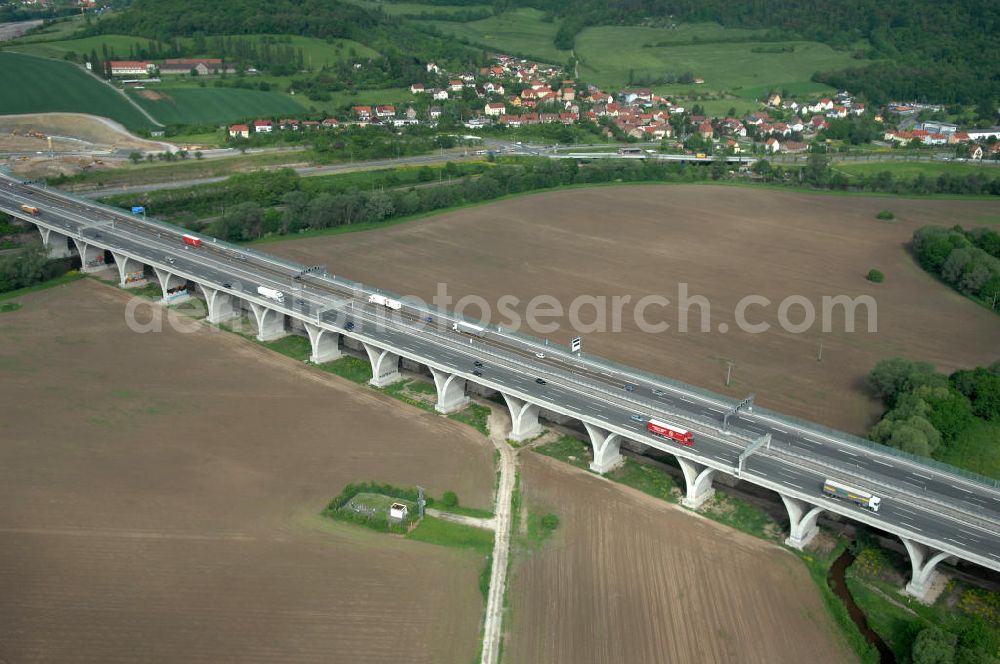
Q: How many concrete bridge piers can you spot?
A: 14